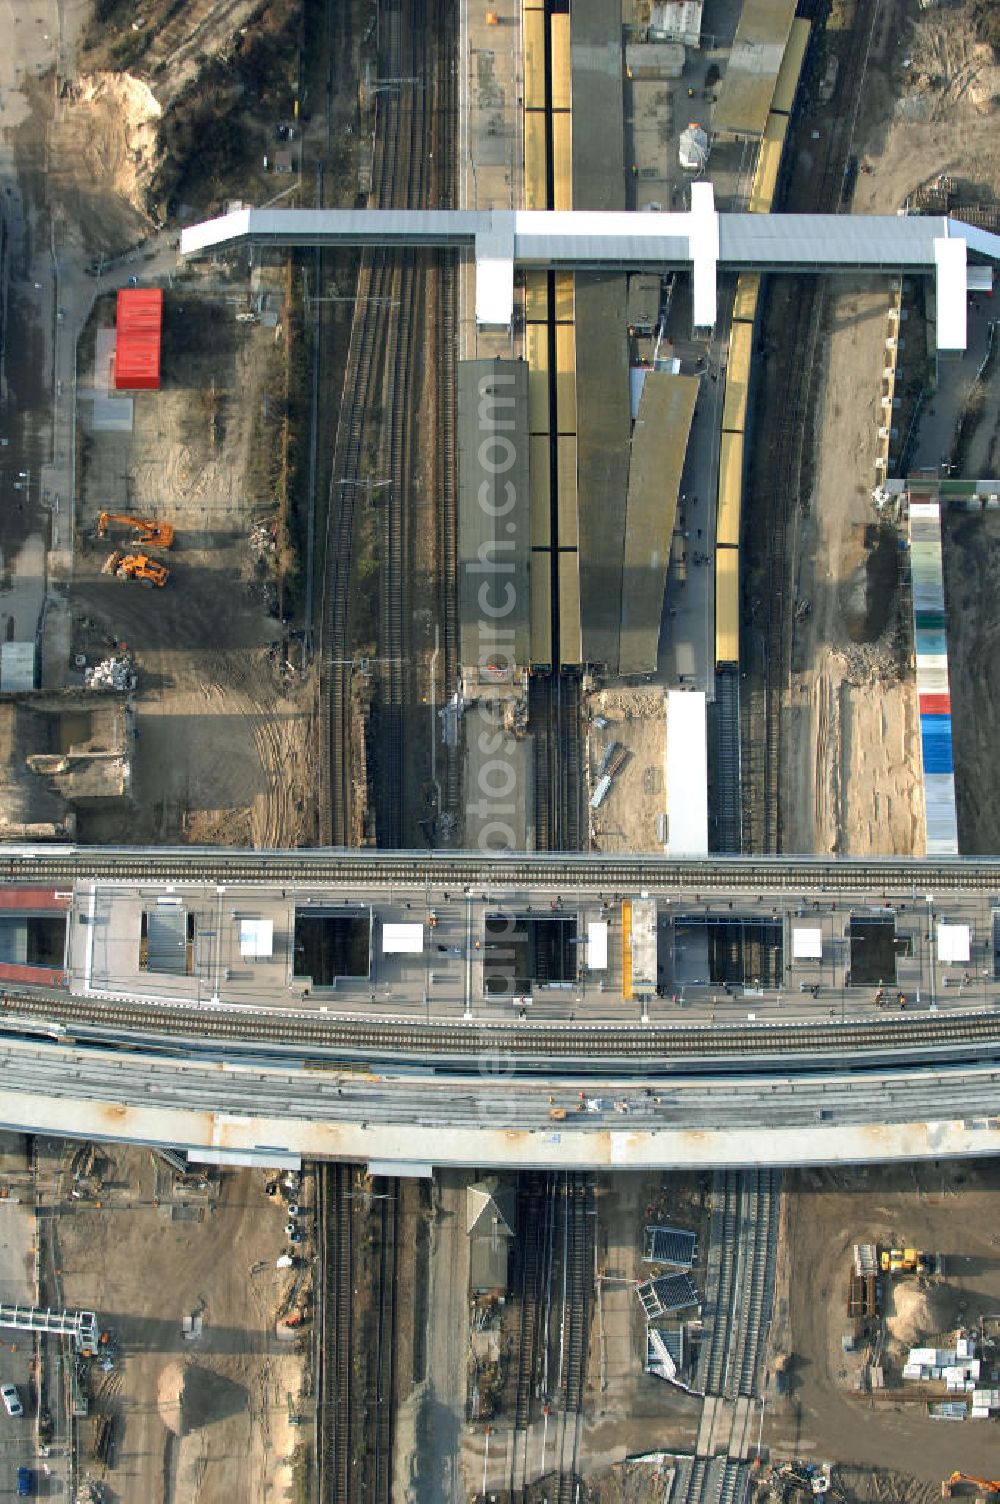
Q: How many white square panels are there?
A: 5